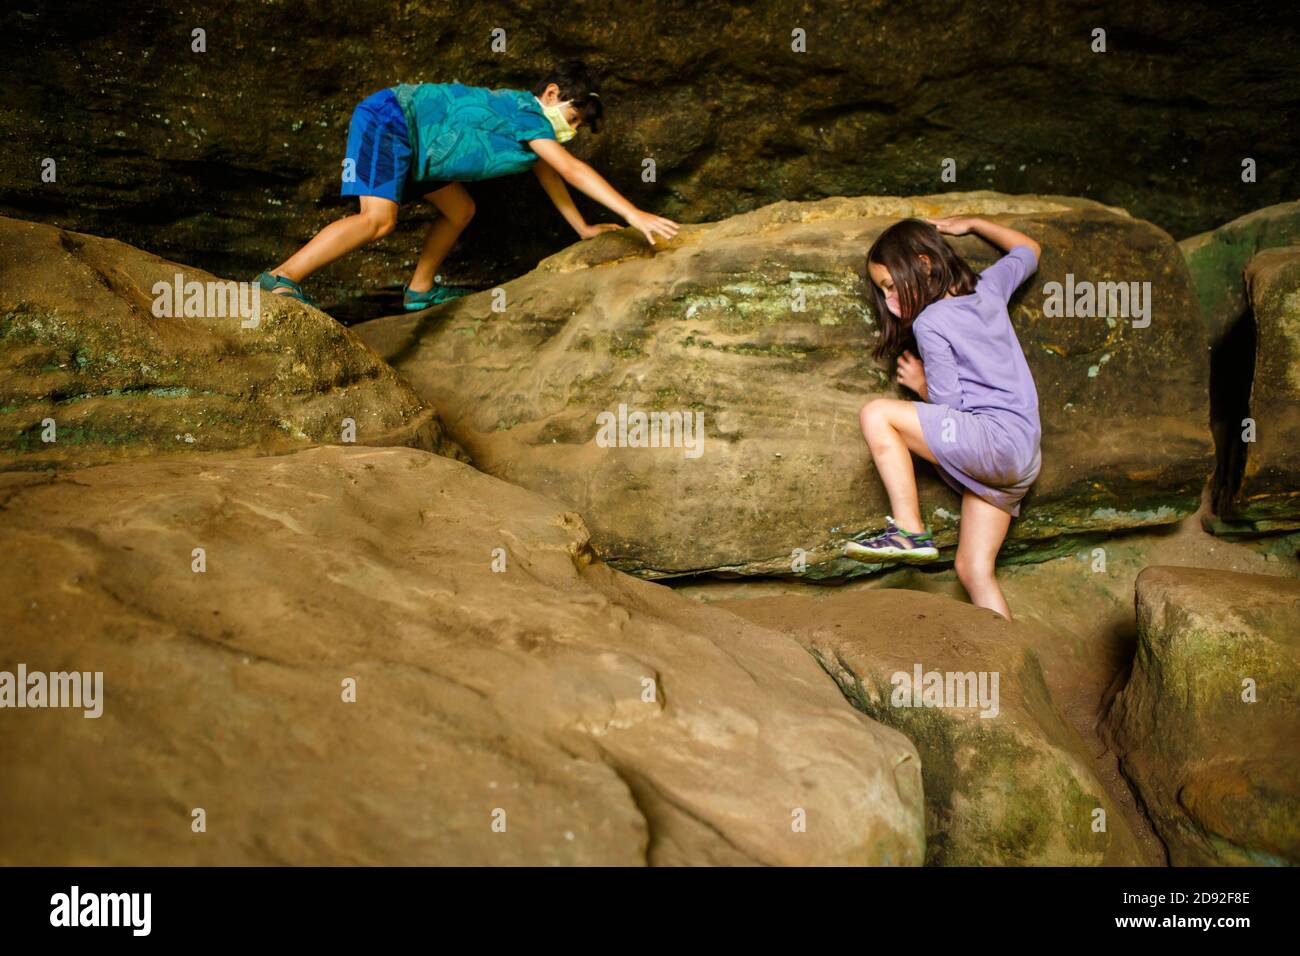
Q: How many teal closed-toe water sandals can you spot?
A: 2